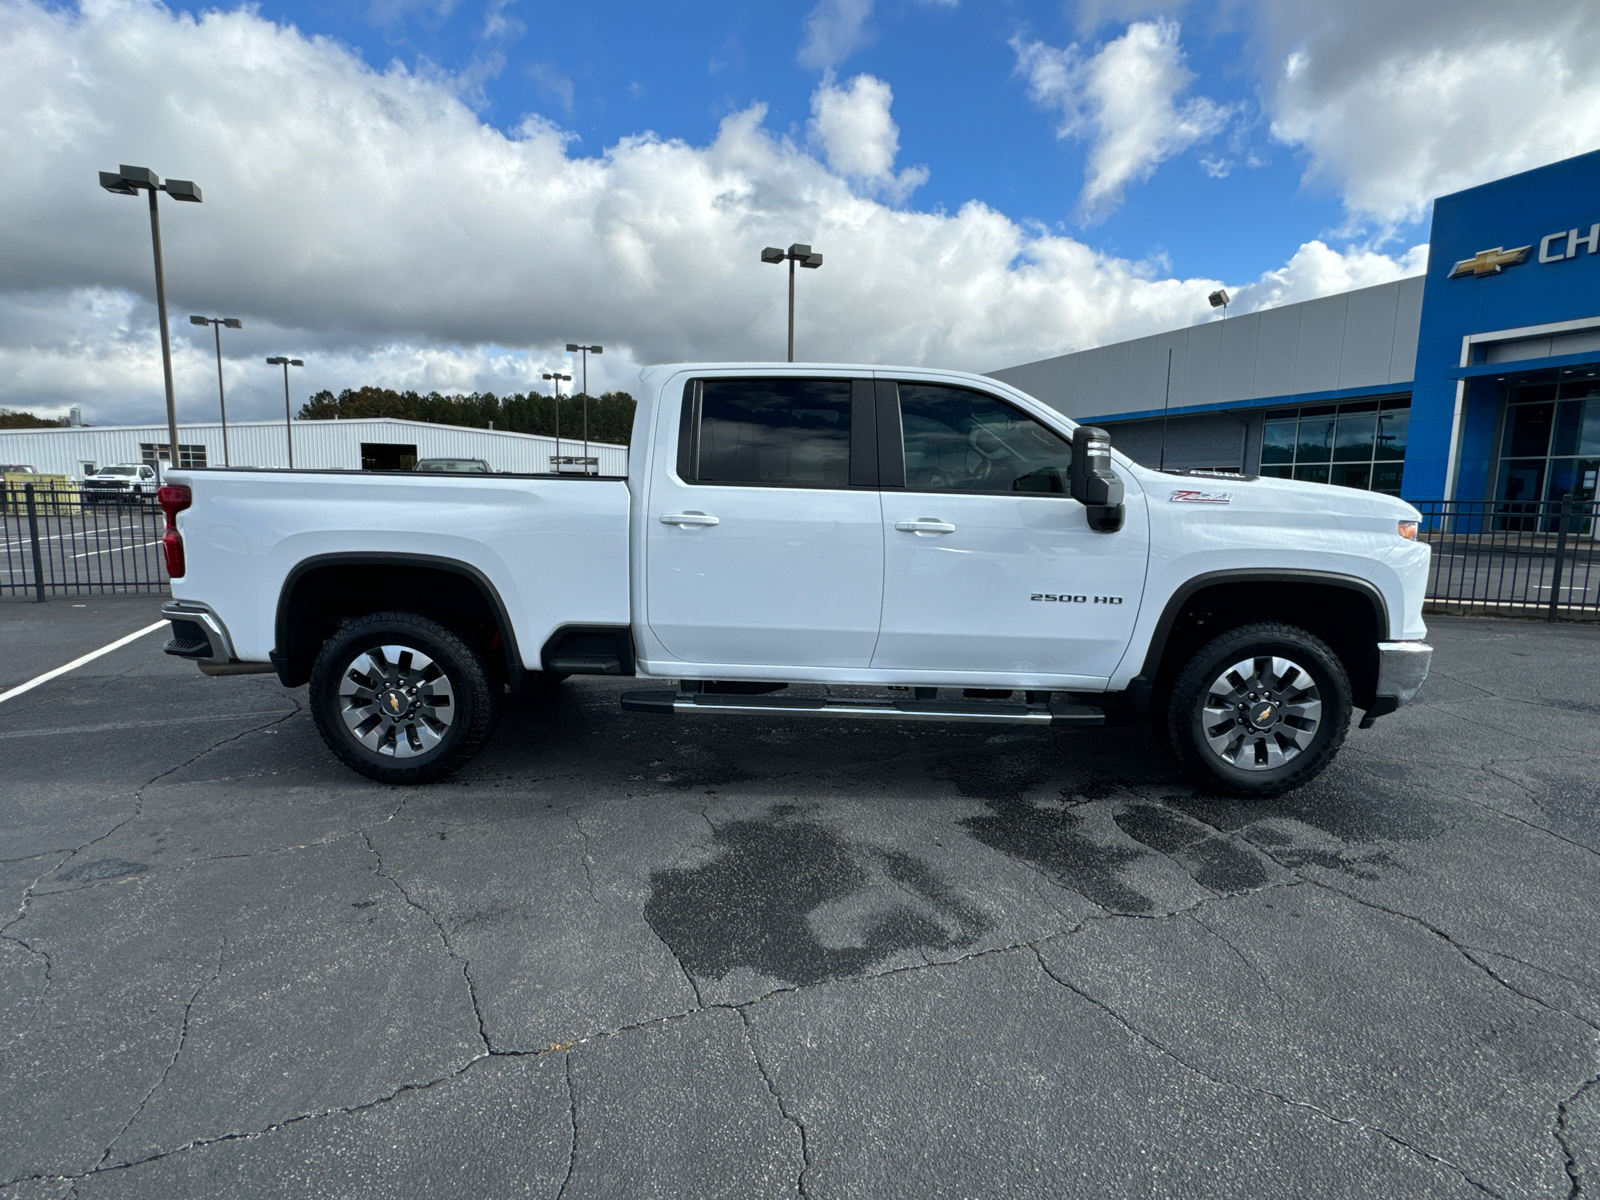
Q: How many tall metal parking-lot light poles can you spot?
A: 6